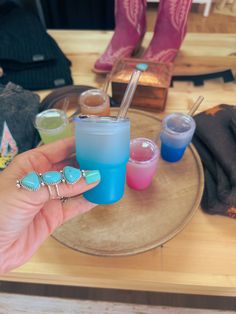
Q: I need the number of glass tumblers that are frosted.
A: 5